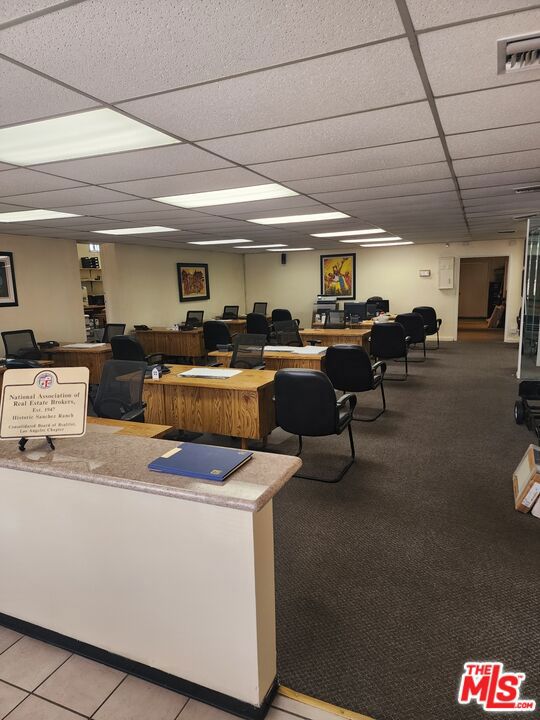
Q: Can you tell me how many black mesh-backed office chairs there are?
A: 9